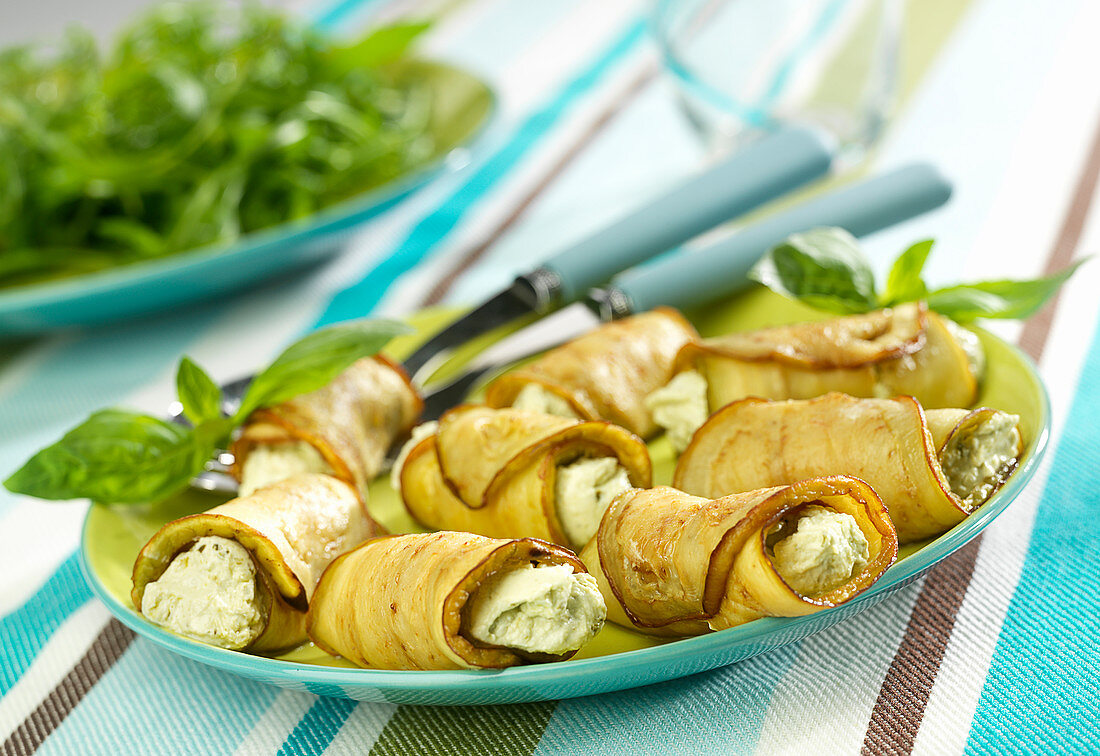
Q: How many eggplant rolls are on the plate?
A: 8